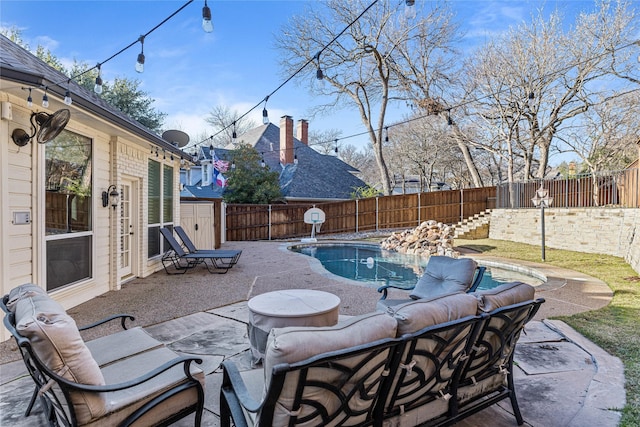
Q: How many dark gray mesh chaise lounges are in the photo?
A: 2